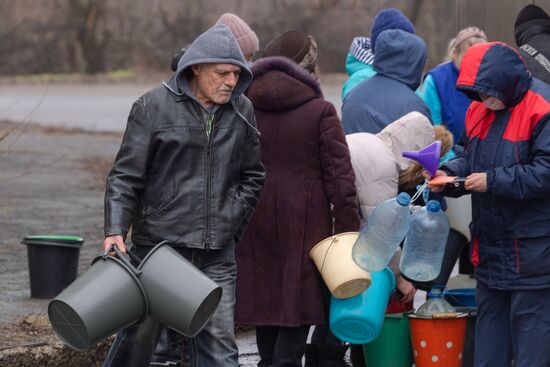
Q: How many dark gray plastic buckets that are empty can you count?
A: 2